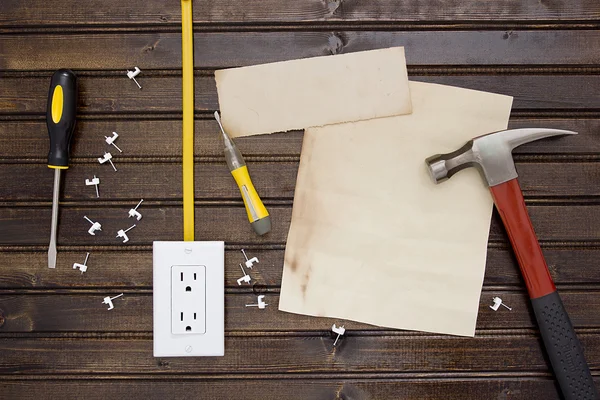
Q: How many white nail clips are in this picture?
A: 14